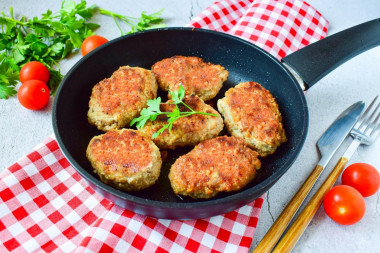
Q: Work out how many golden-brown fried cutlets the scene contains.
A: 6